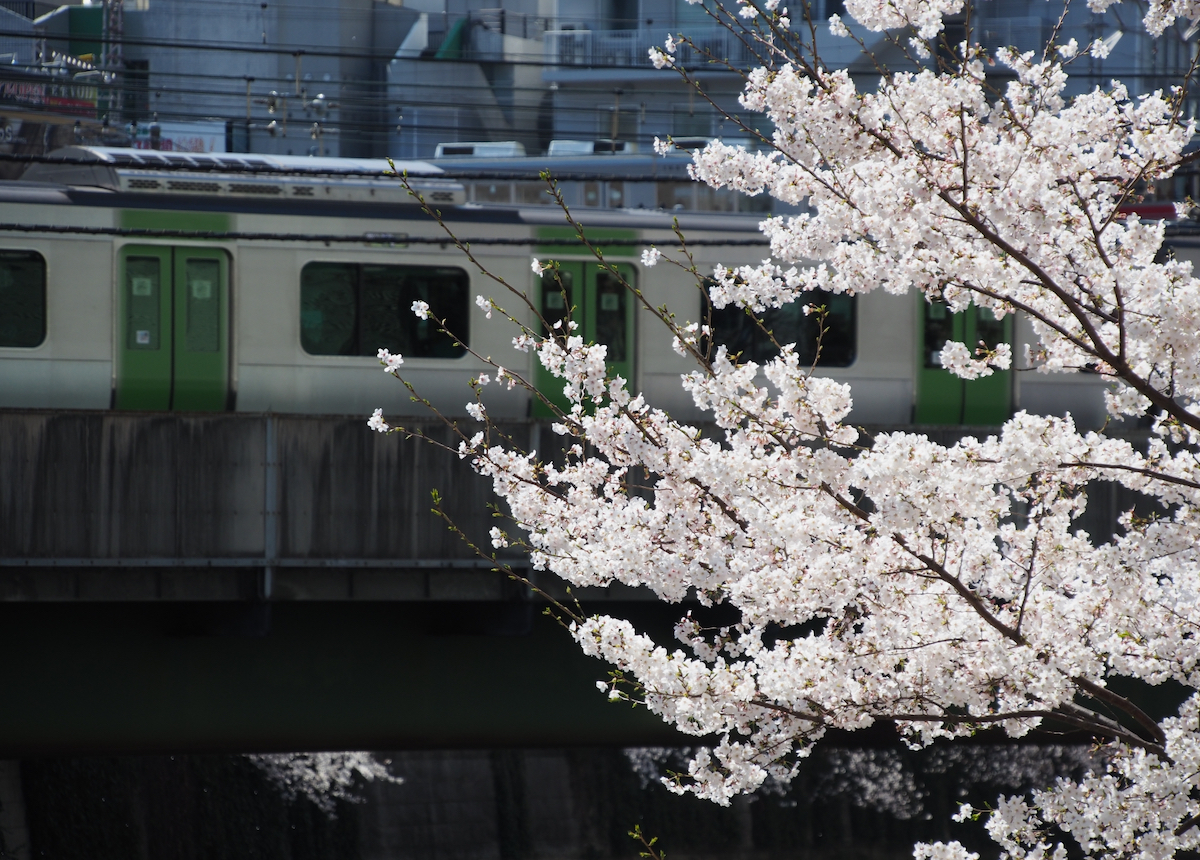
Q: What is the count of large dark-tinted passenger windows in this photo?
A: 3